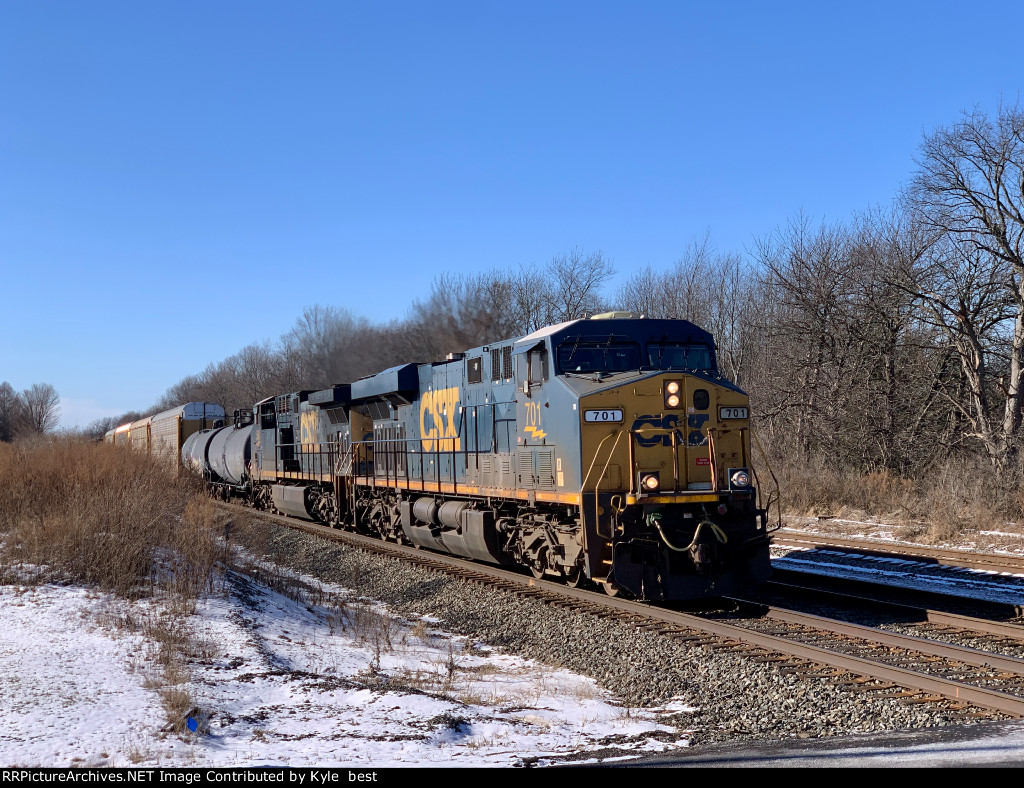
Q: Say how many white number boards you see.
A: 2